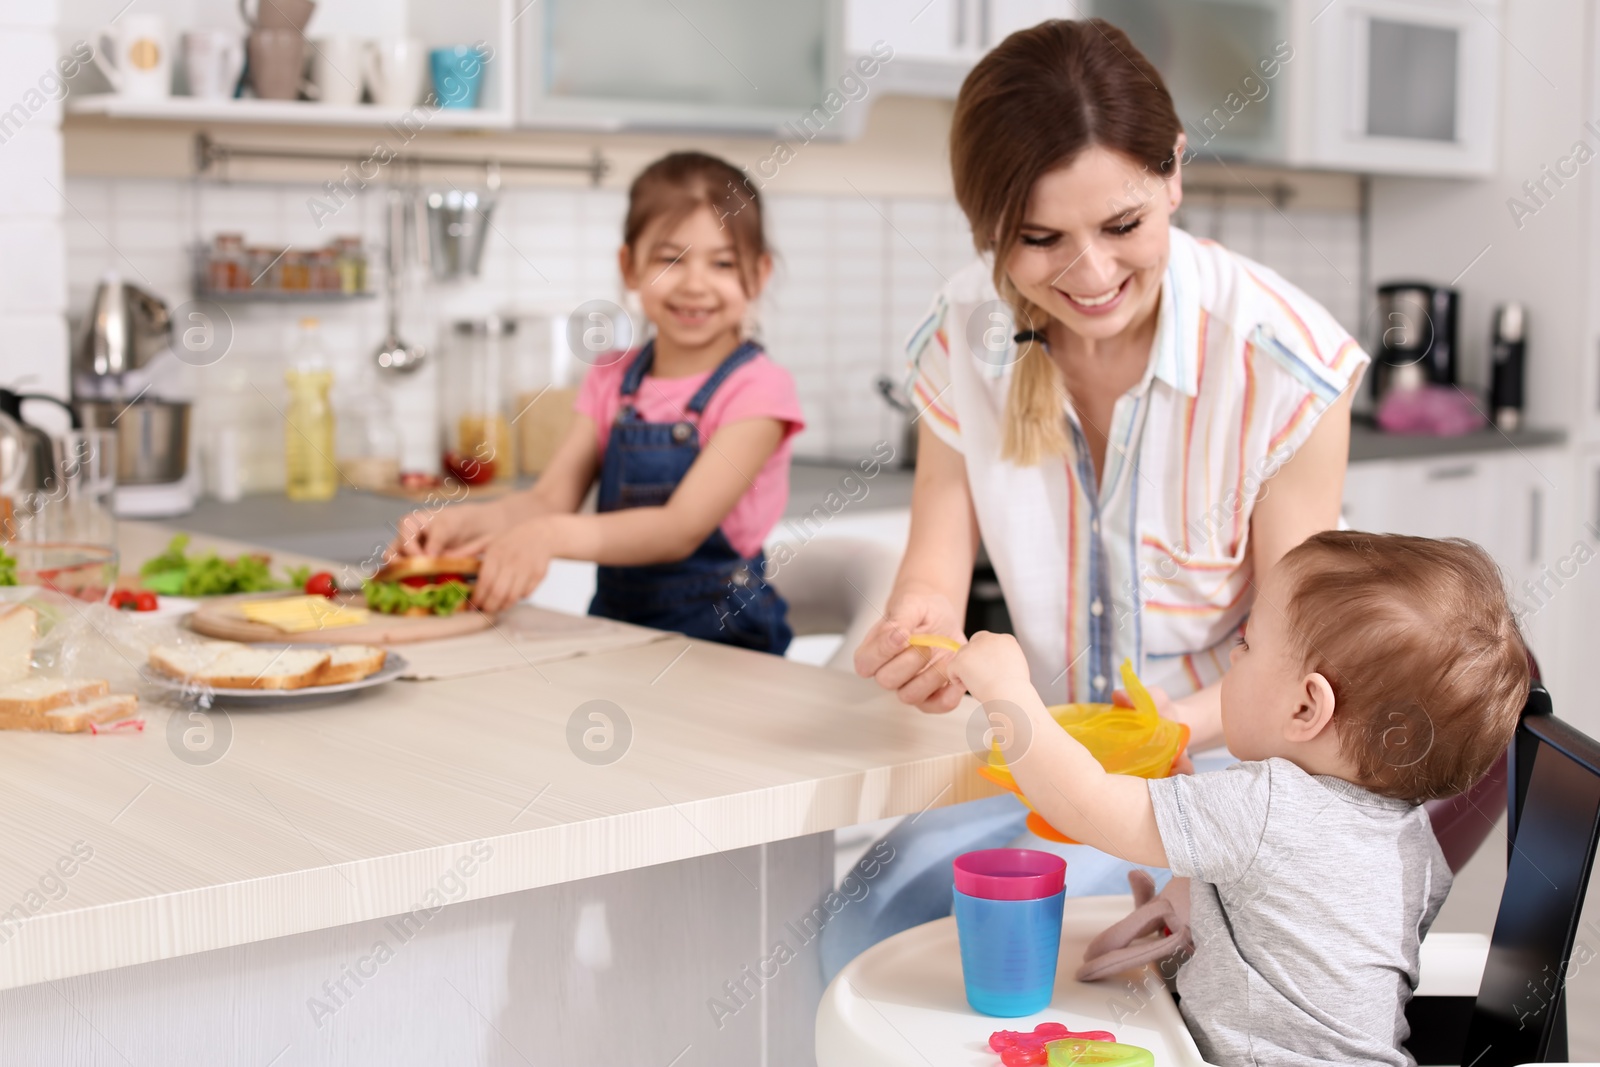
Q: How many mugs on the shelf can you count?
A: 7